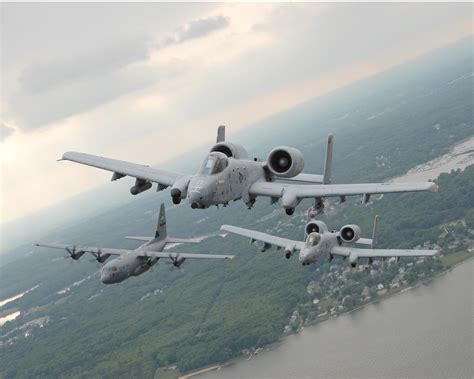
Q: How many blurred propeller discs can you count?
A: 4